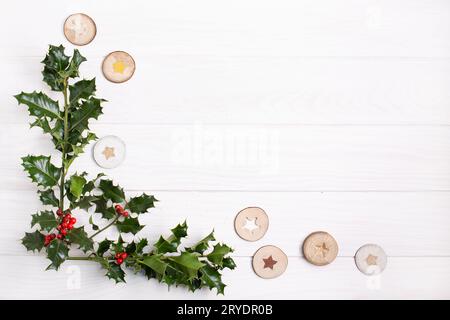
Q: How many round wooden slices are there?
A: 7